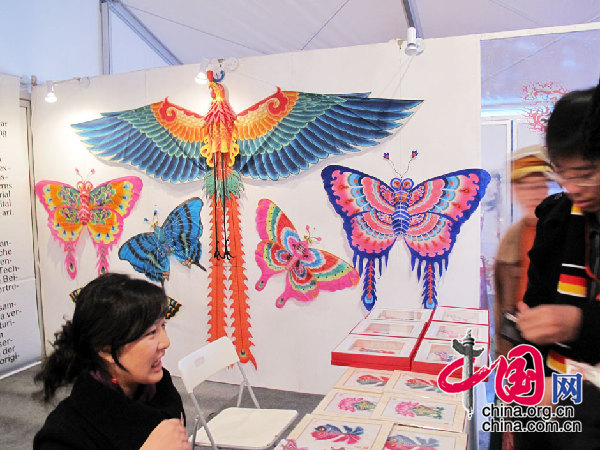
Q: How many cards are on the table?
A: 12